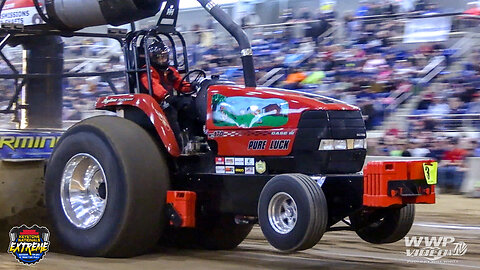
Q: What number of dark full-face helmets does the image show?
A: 1